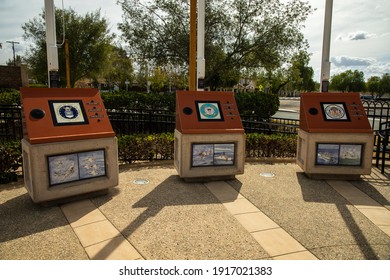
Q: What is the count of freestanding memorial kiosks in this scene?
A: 3